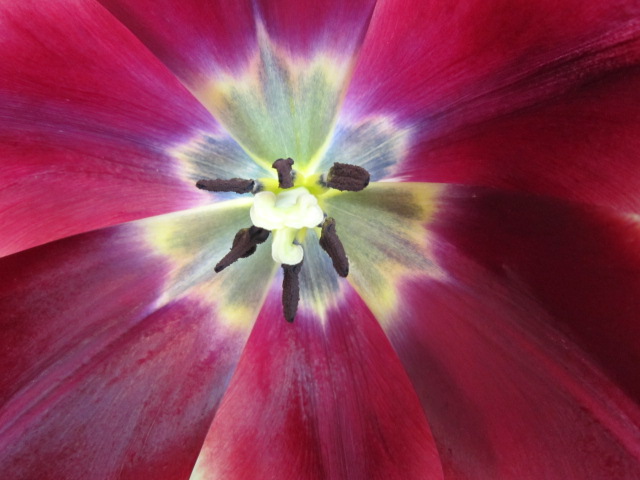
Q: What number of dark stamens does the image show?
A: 6